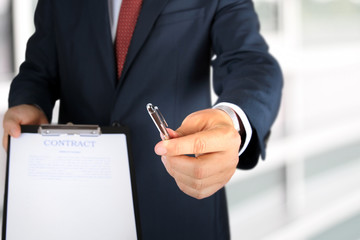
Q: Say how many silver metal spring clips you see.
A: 1